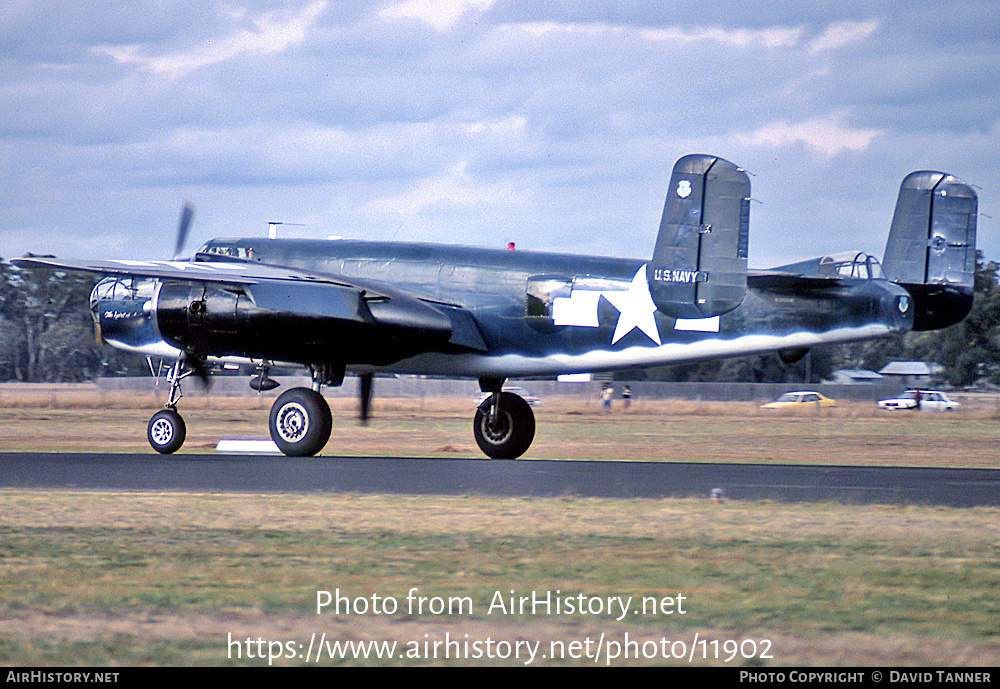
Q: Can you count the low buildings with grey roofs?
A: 2